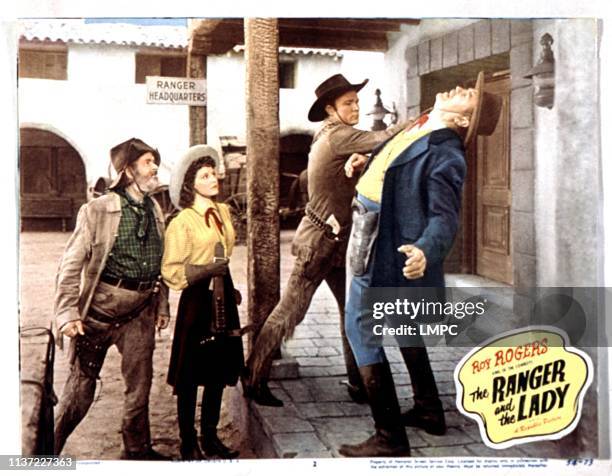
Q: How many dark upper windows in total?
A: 3